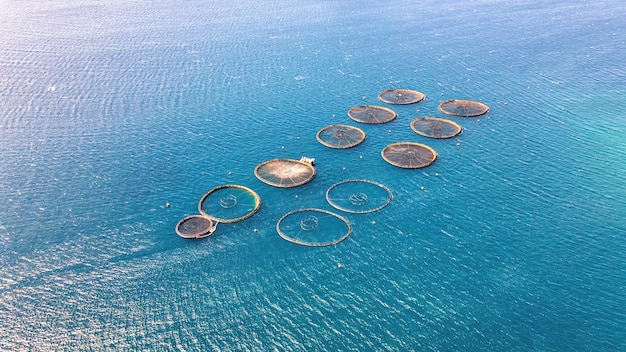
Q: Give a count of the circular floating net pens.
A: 11